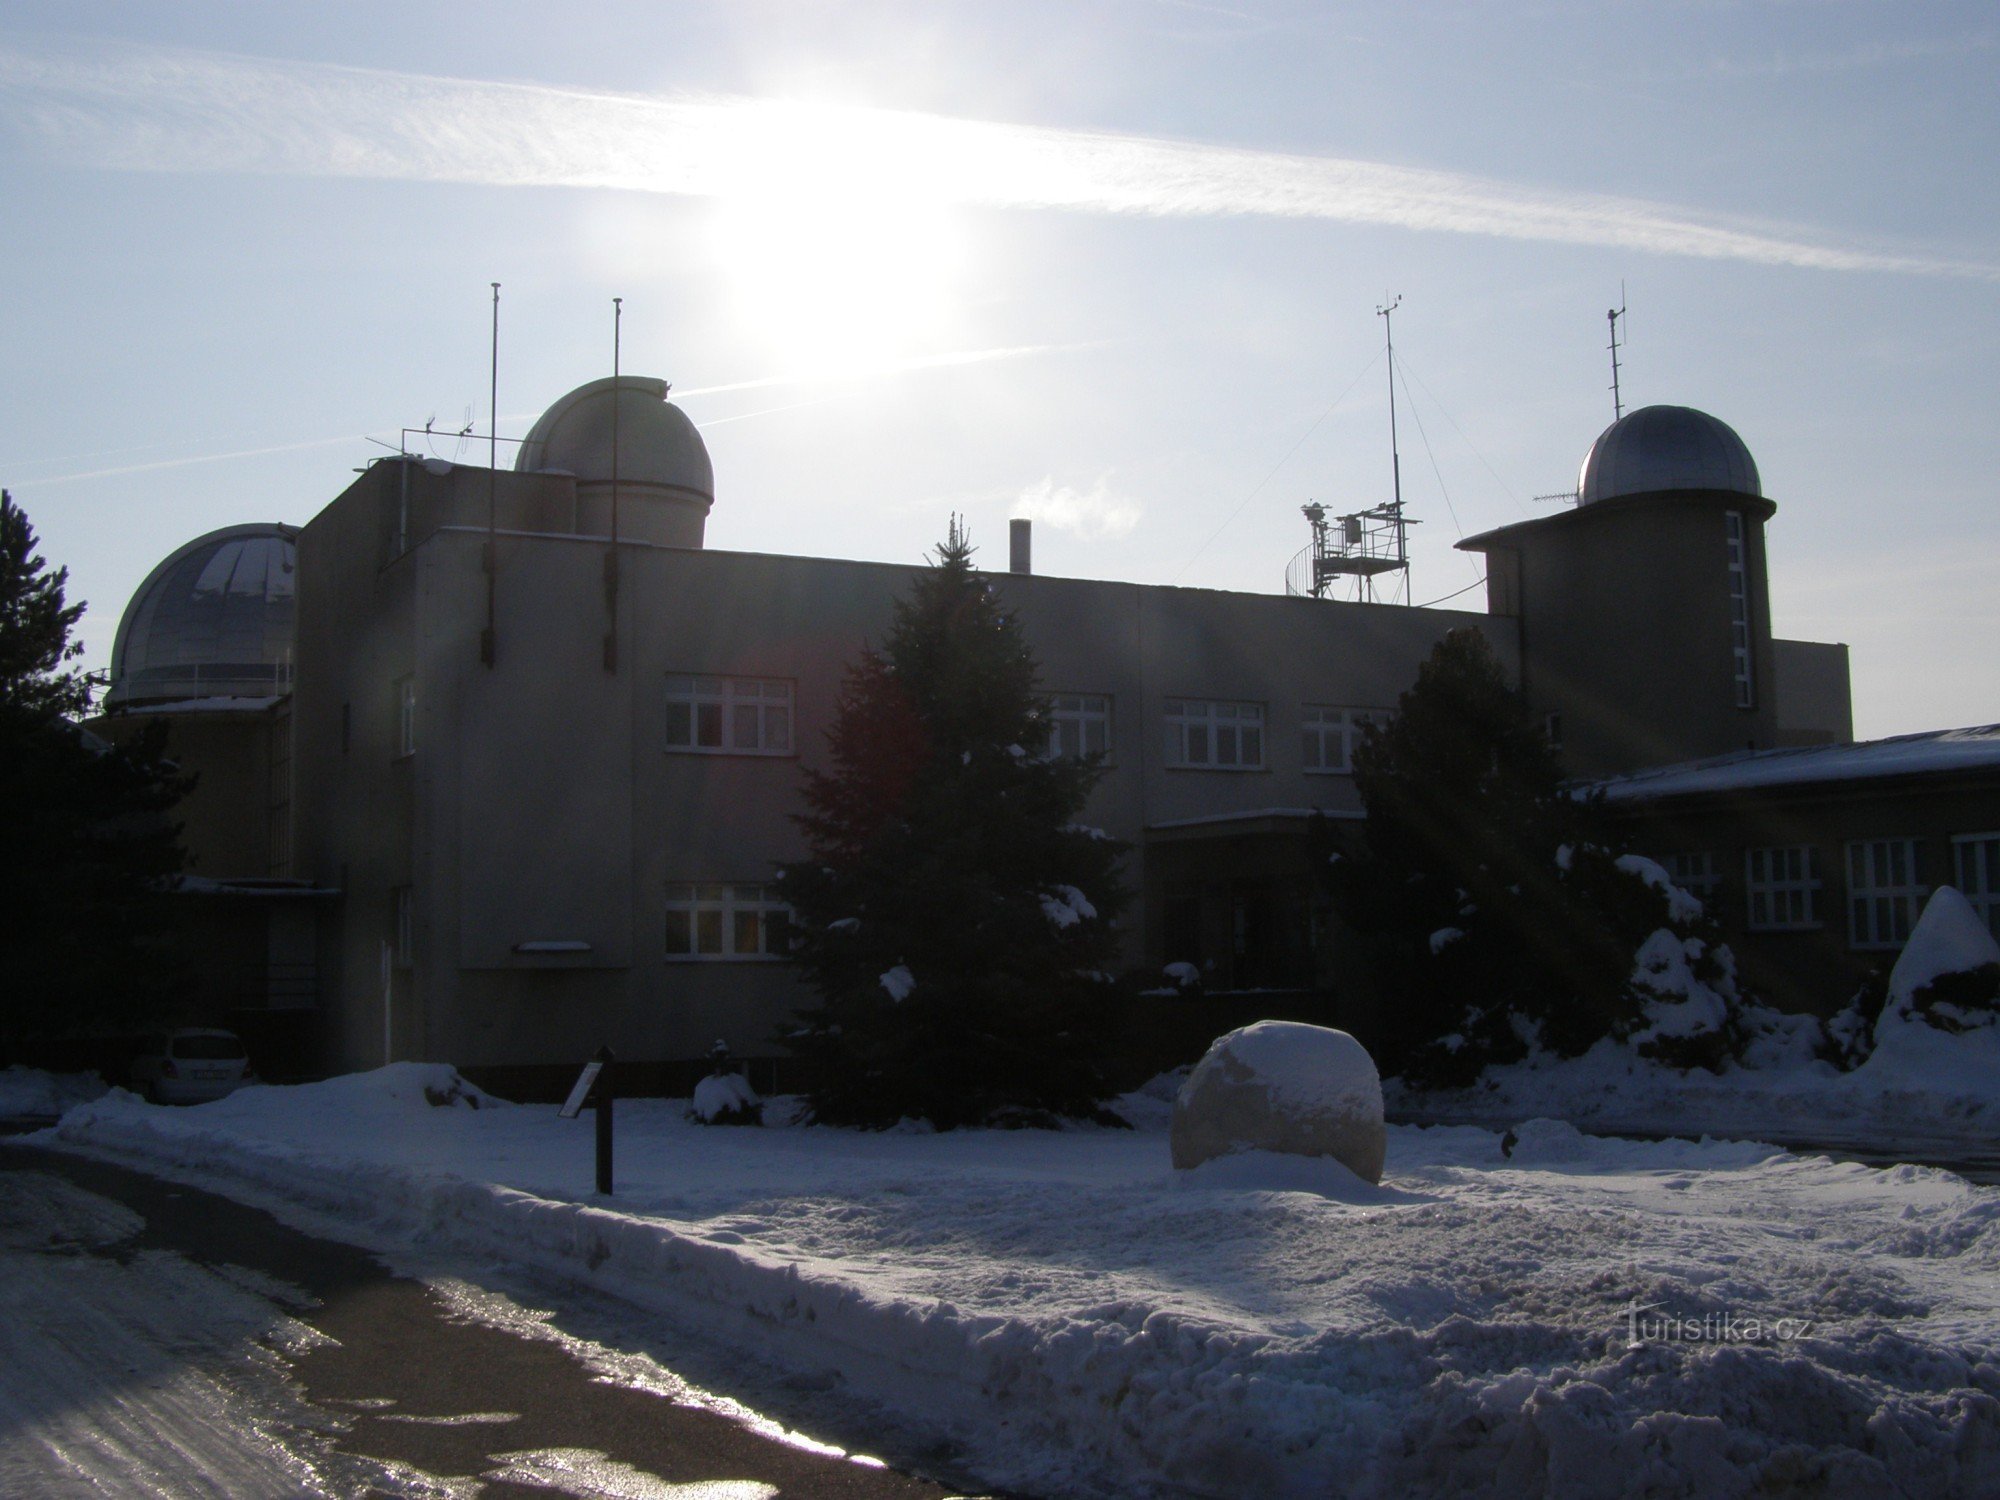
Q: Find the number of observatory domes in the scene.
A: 3